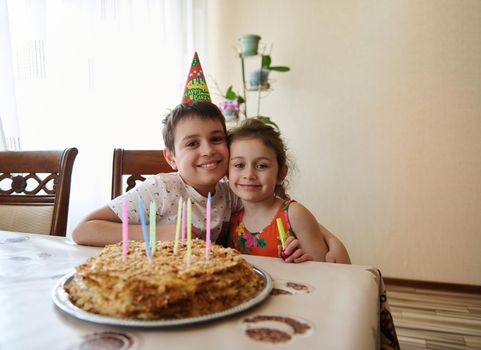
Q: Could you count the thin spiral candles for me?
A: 7